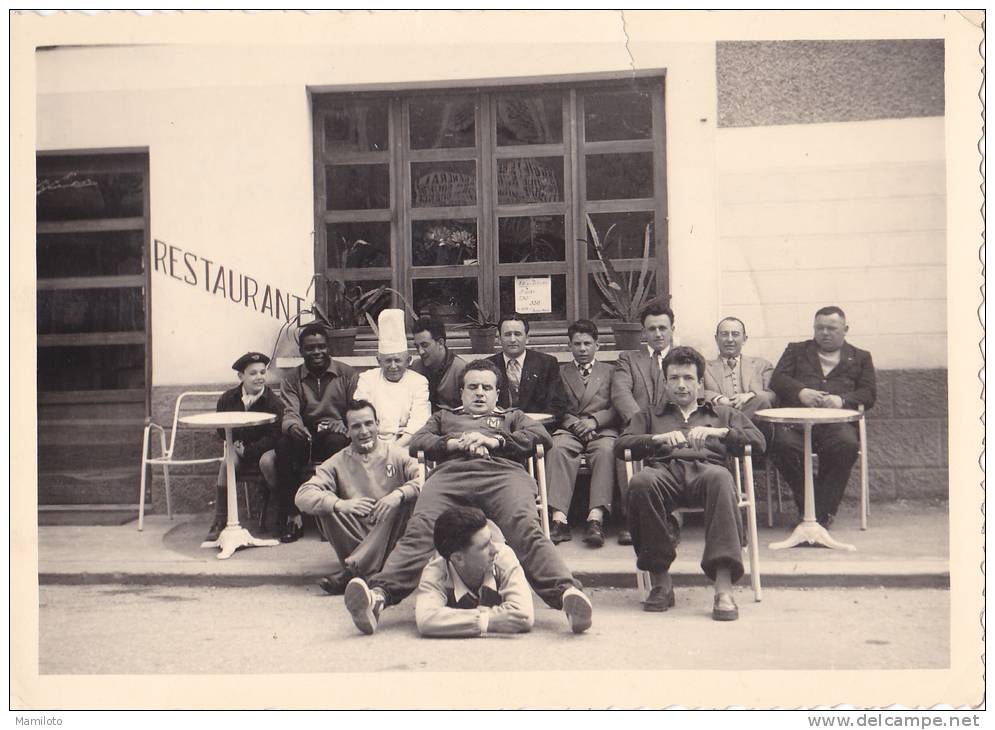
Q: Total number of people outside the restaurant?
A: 13